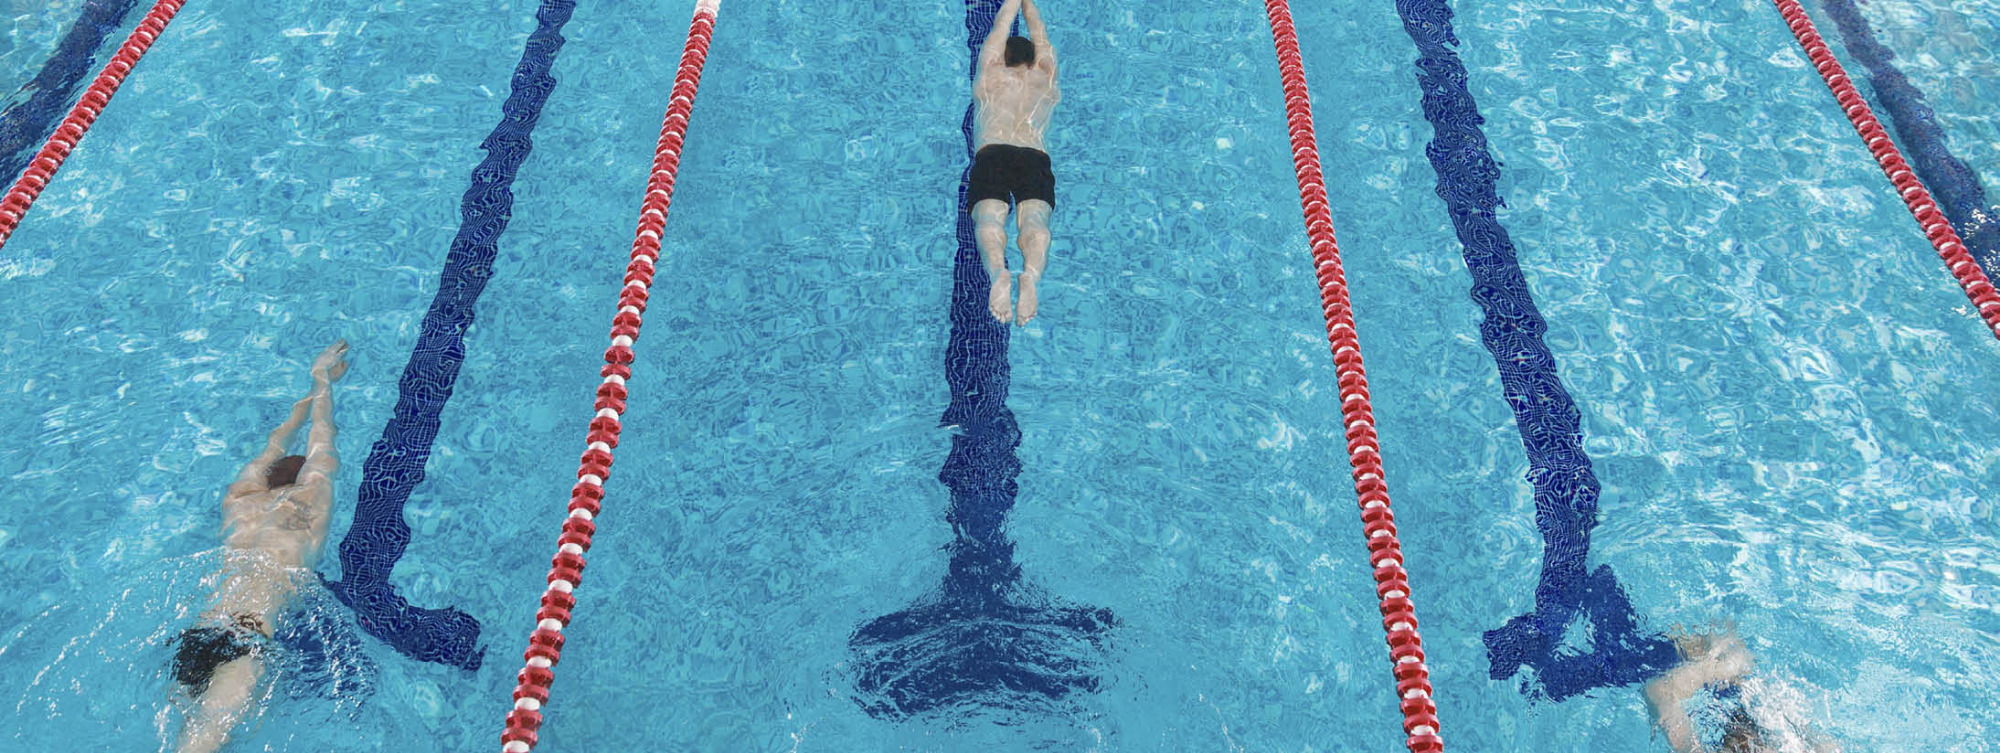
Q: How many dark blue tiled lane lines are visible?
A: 5